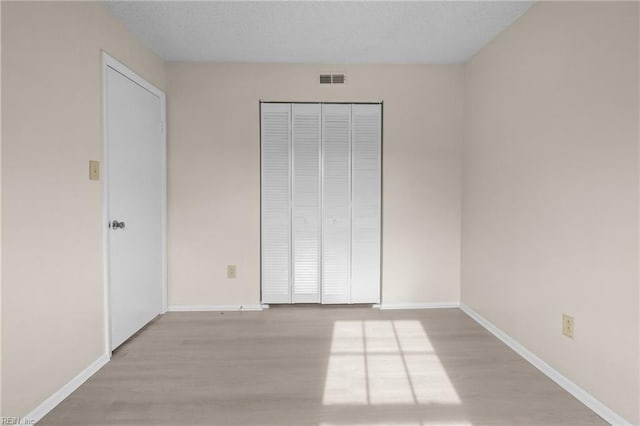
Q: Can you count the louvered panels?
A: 4